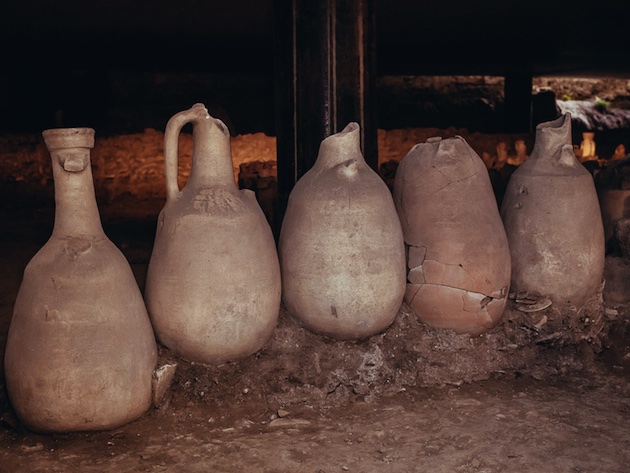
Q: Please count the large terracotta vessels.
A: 5